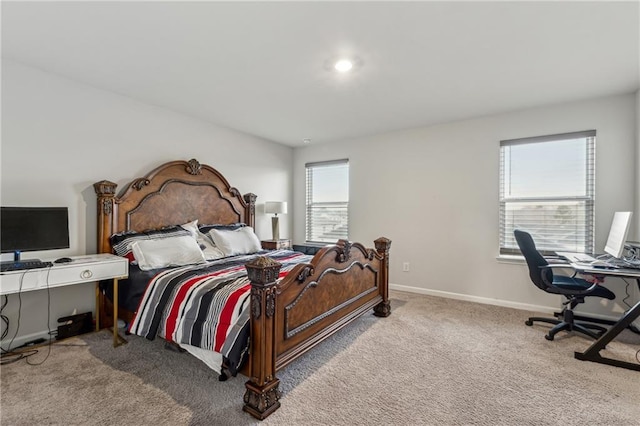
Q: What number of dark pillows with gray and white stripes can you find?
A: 2